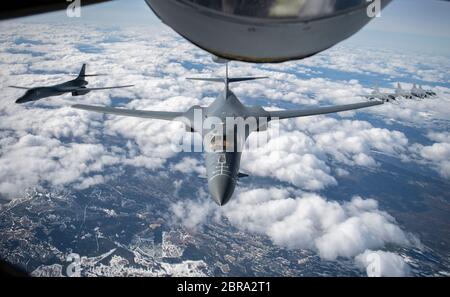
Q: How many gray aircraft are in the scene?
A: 6